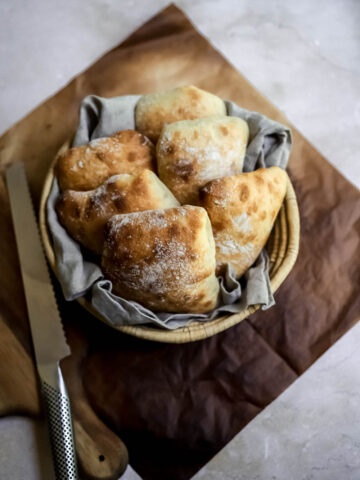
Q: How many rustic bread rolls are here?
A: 6